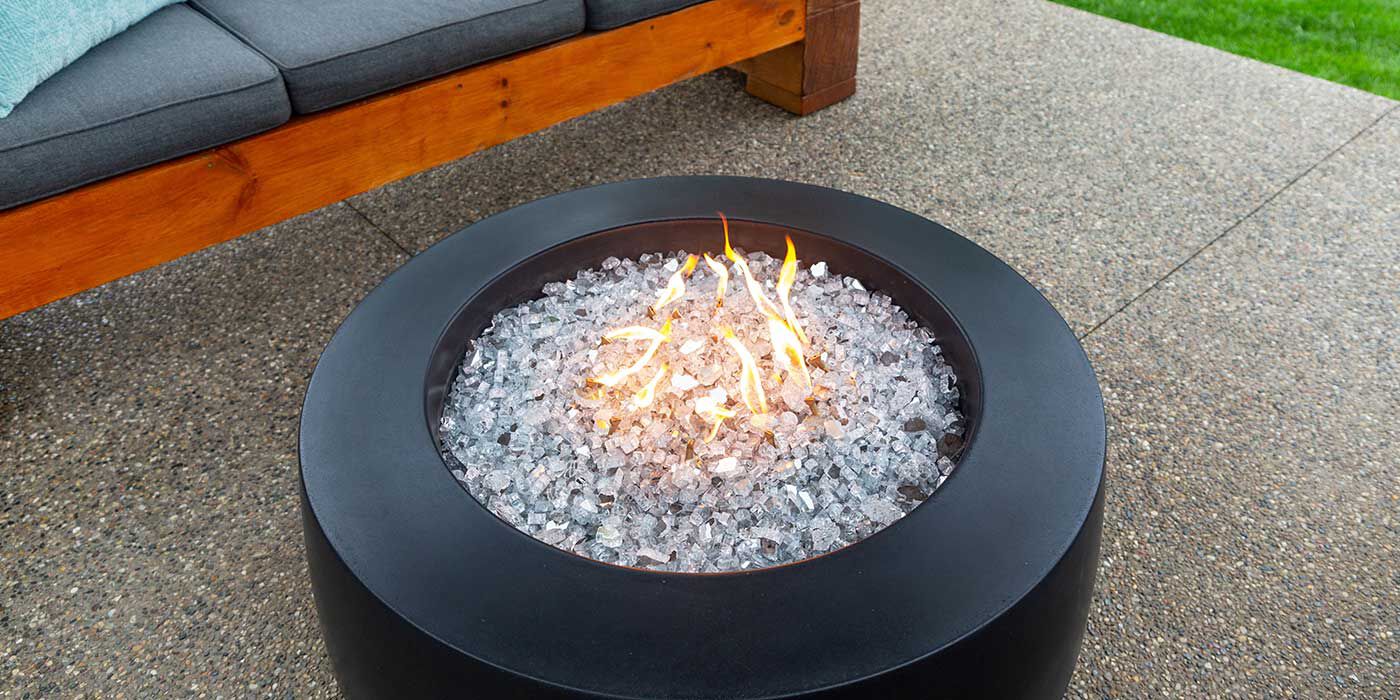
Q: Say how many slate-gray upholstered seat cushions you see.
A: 3